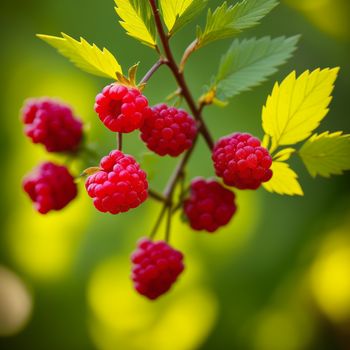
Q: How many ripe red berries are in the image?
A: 8